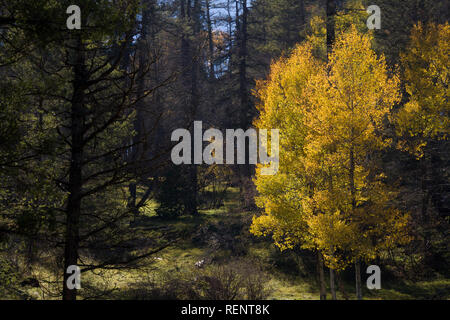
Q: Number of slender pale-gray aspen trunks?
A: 3